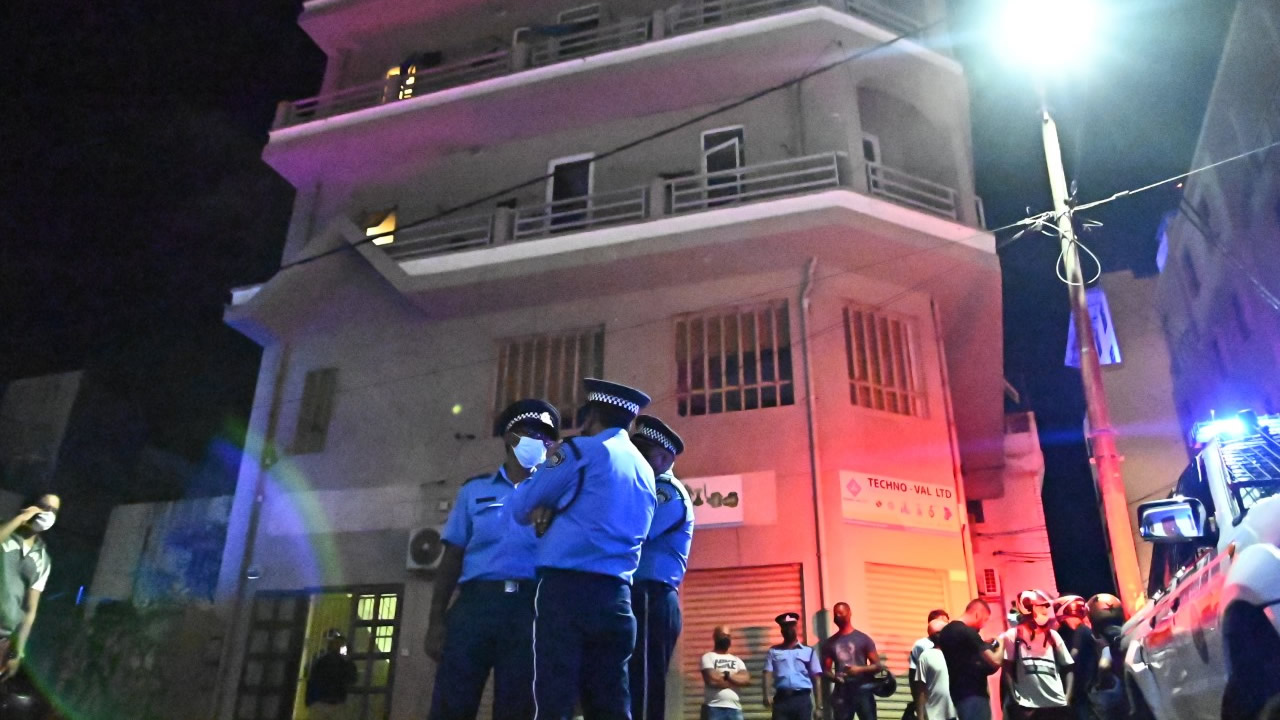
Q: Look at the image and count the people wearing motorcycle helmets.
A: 3